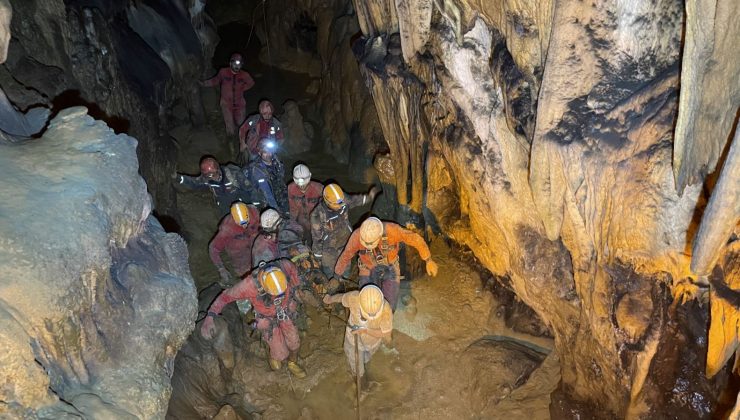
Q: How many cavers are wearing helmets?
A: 11